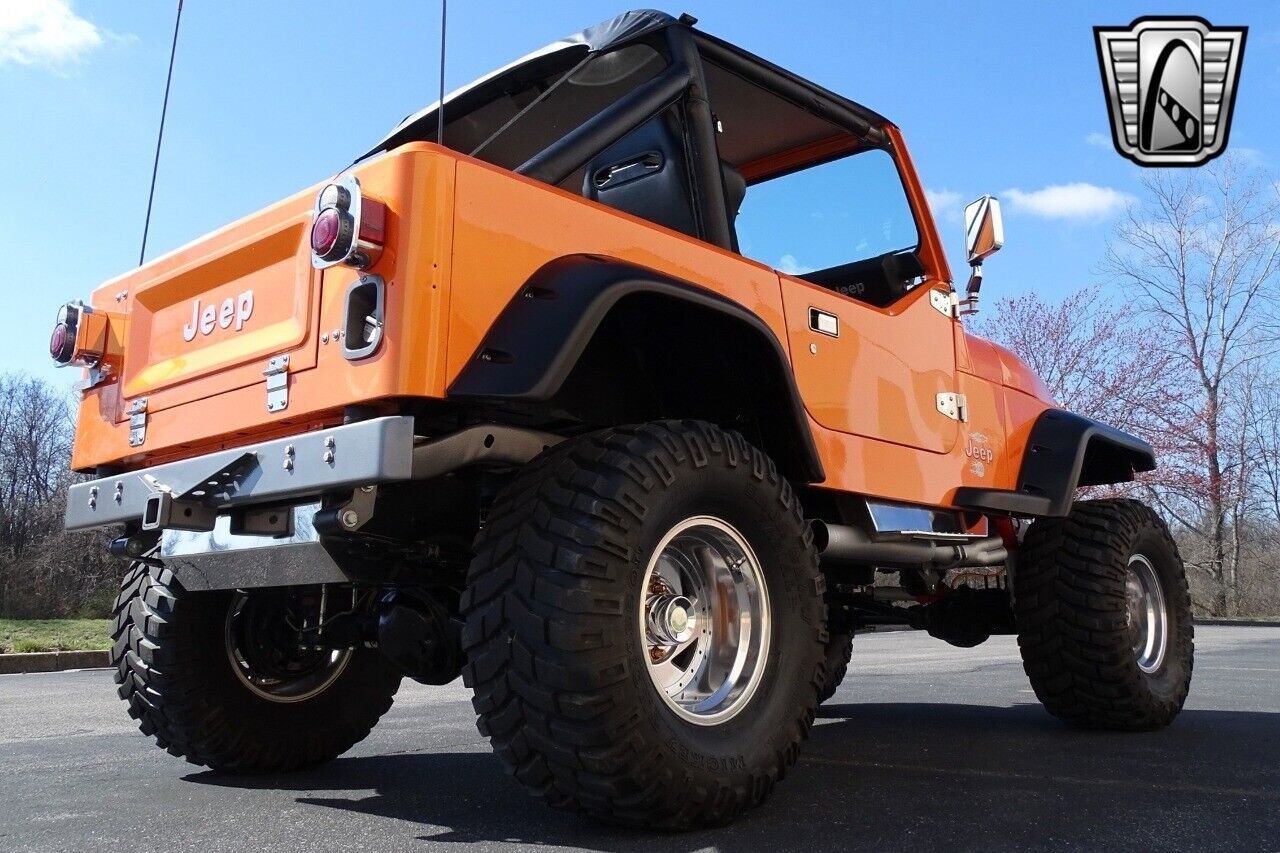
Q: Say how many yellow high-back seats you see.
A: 0